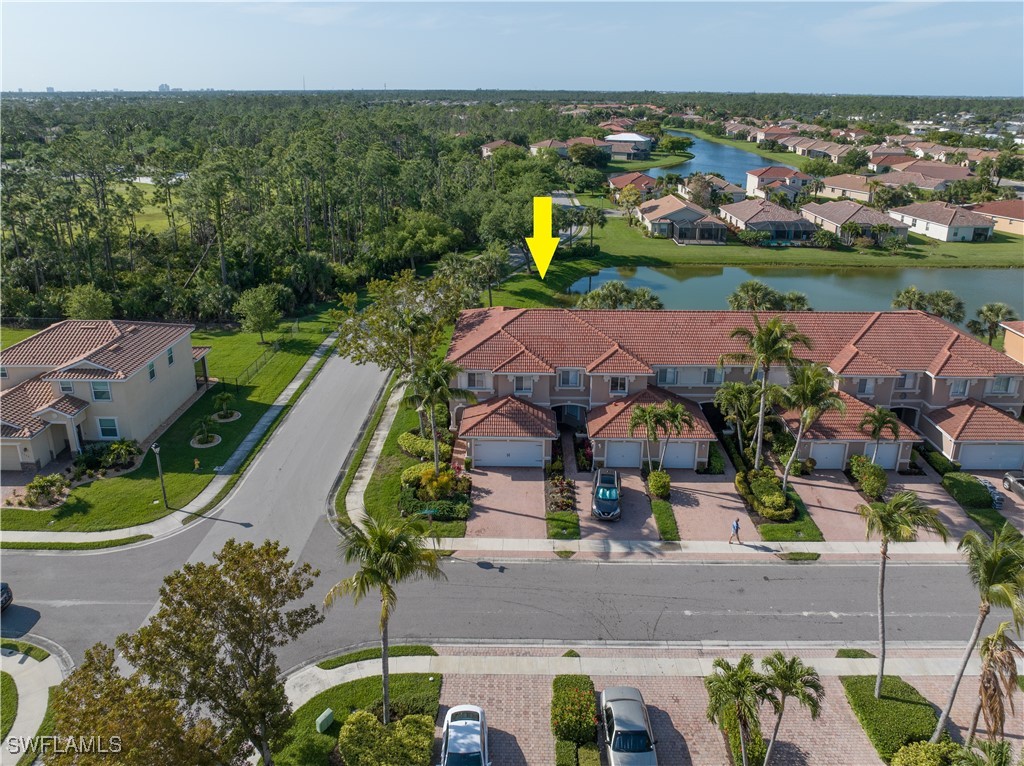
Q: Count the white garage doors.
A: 6